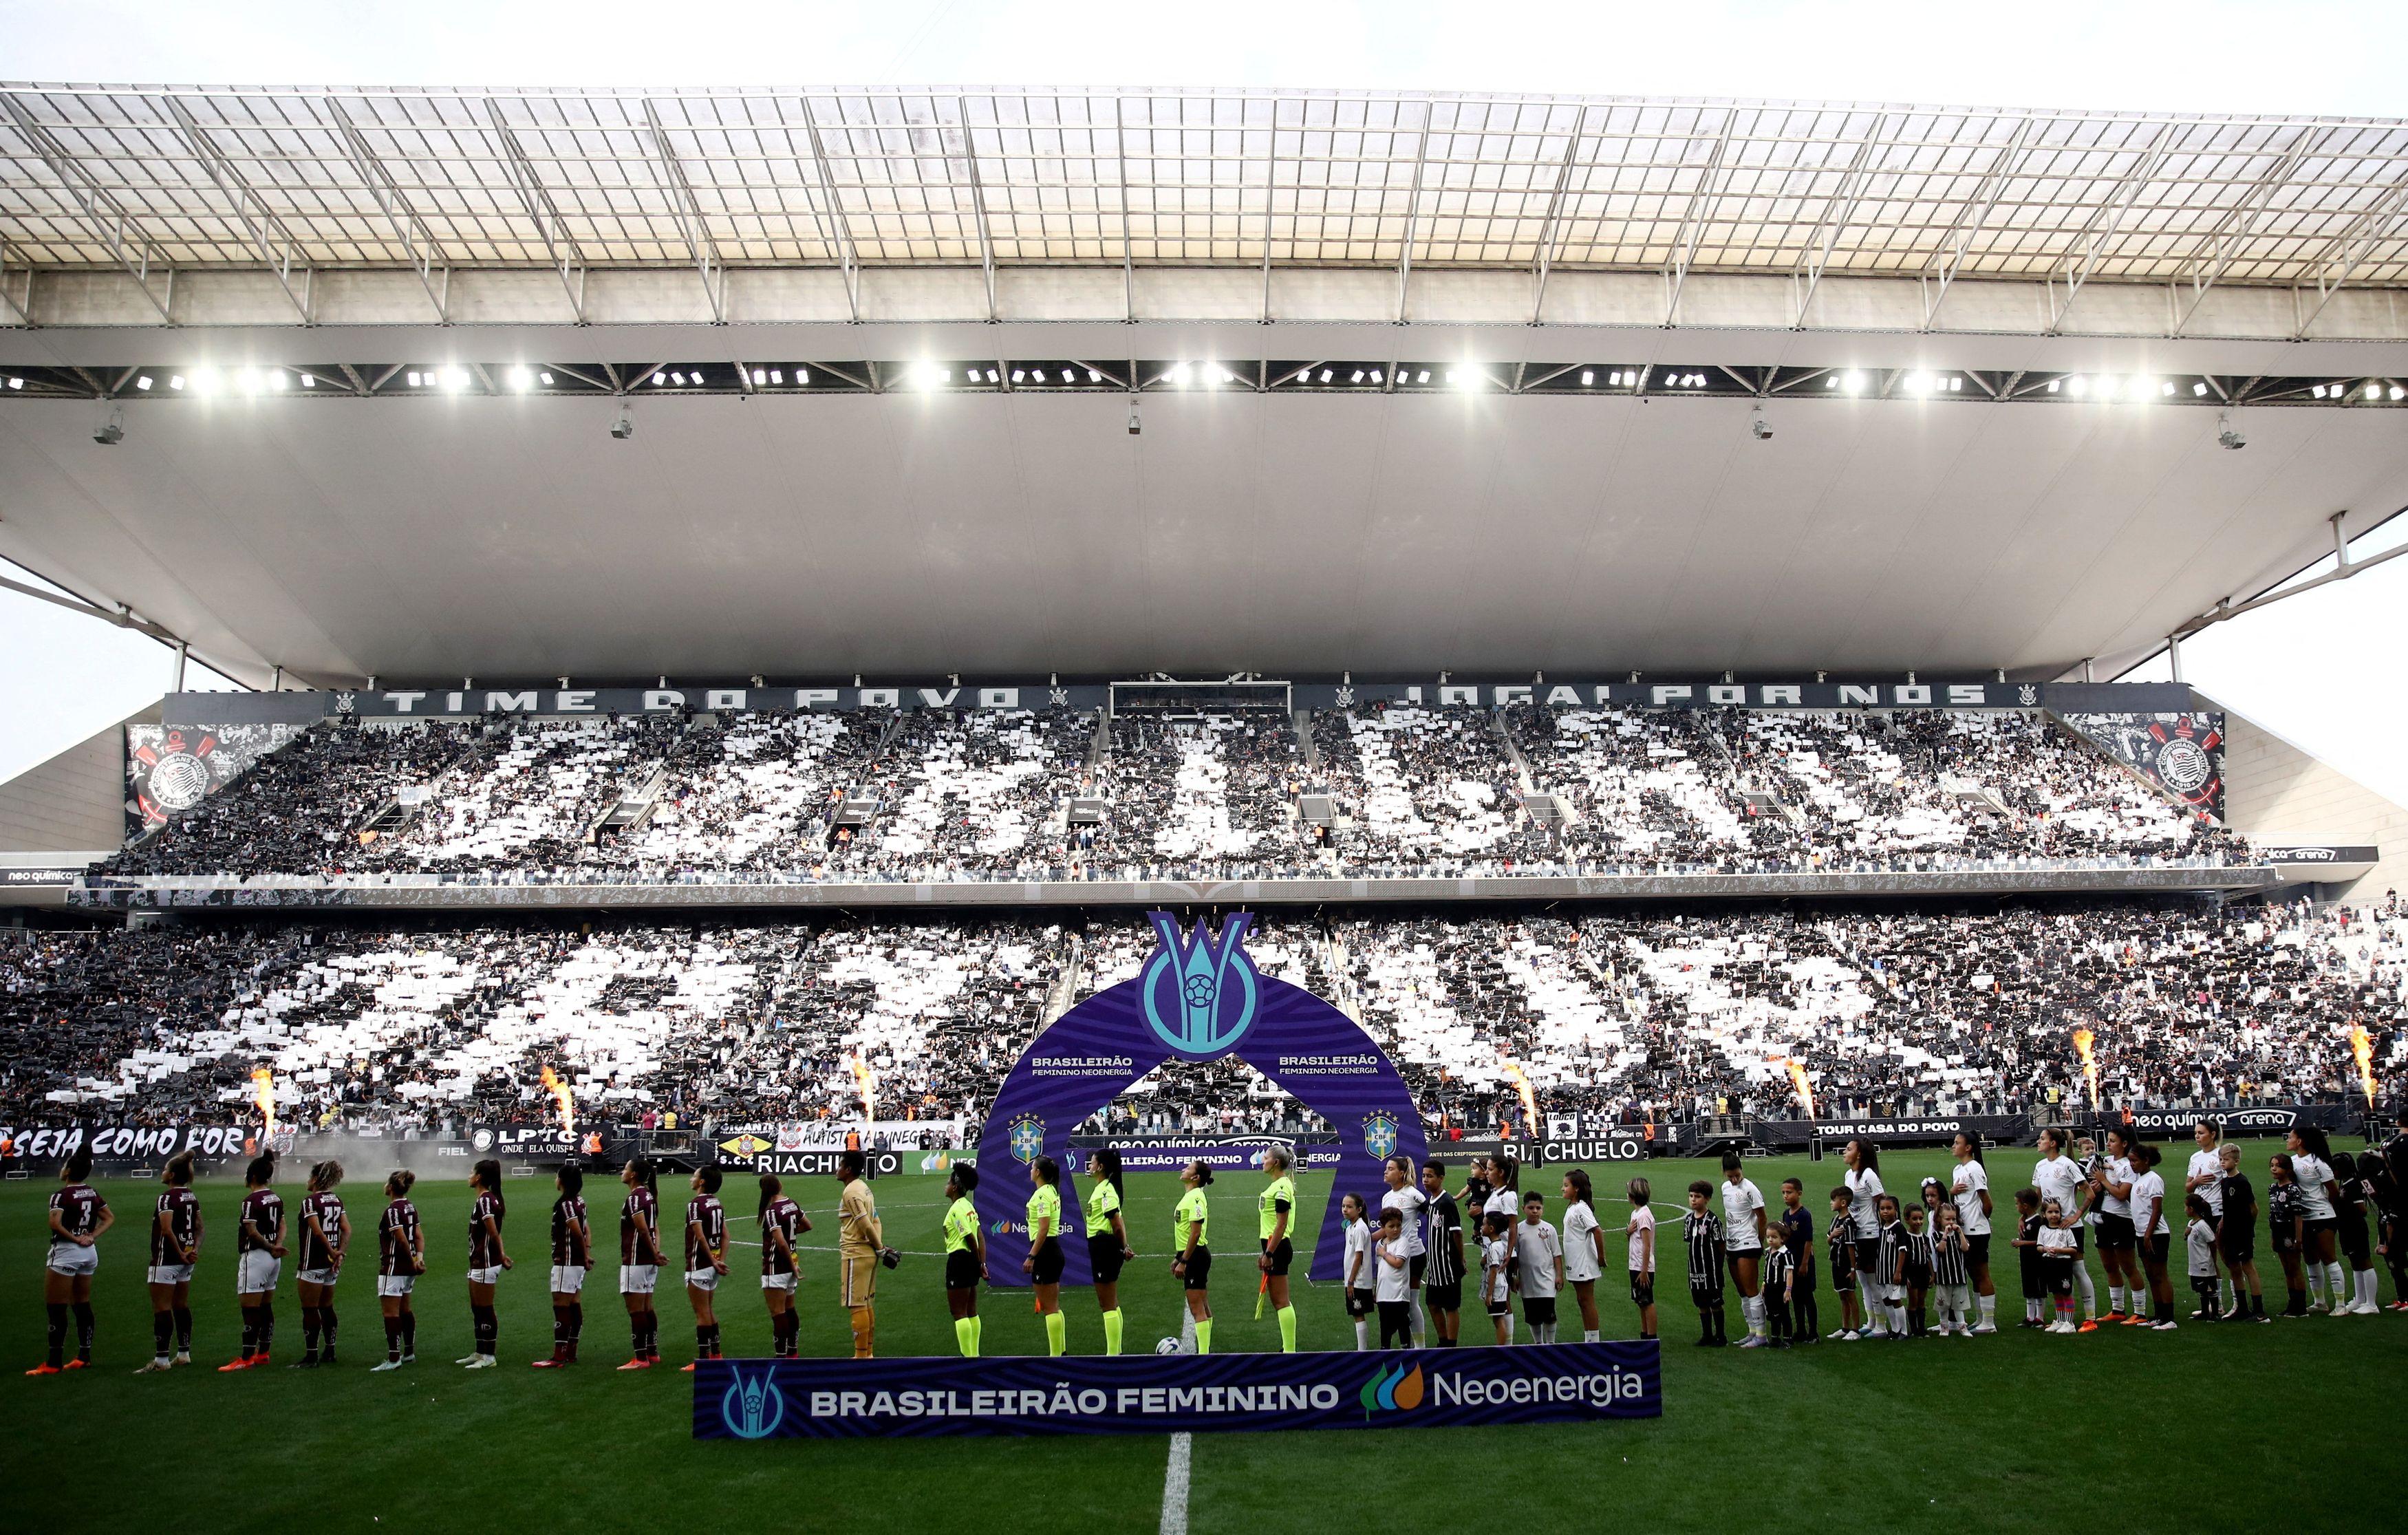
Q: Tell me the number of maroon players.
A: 10